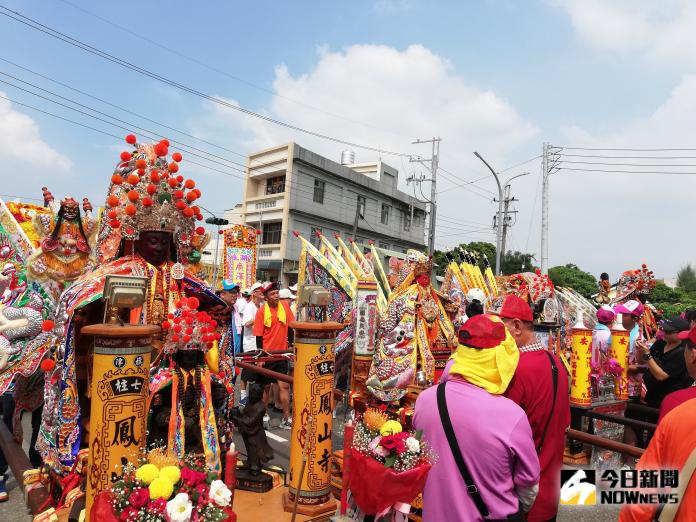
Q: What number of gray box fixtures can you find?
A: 2